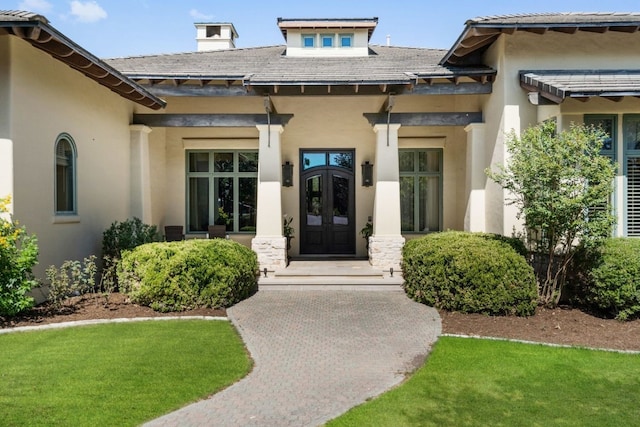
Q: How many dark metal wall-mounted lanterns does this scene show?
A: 2